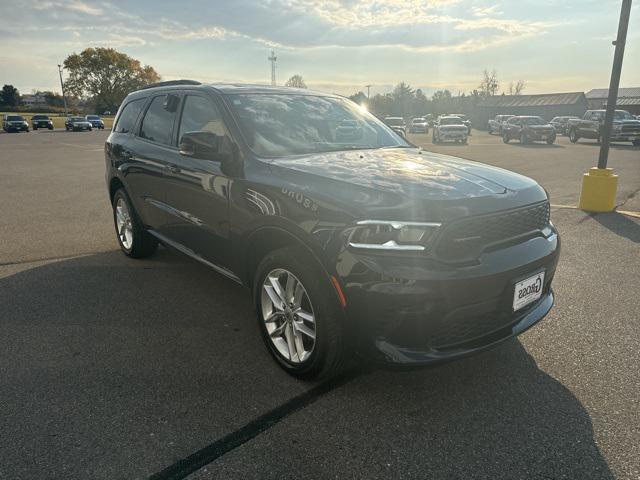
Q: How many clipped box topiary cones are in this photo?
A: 0